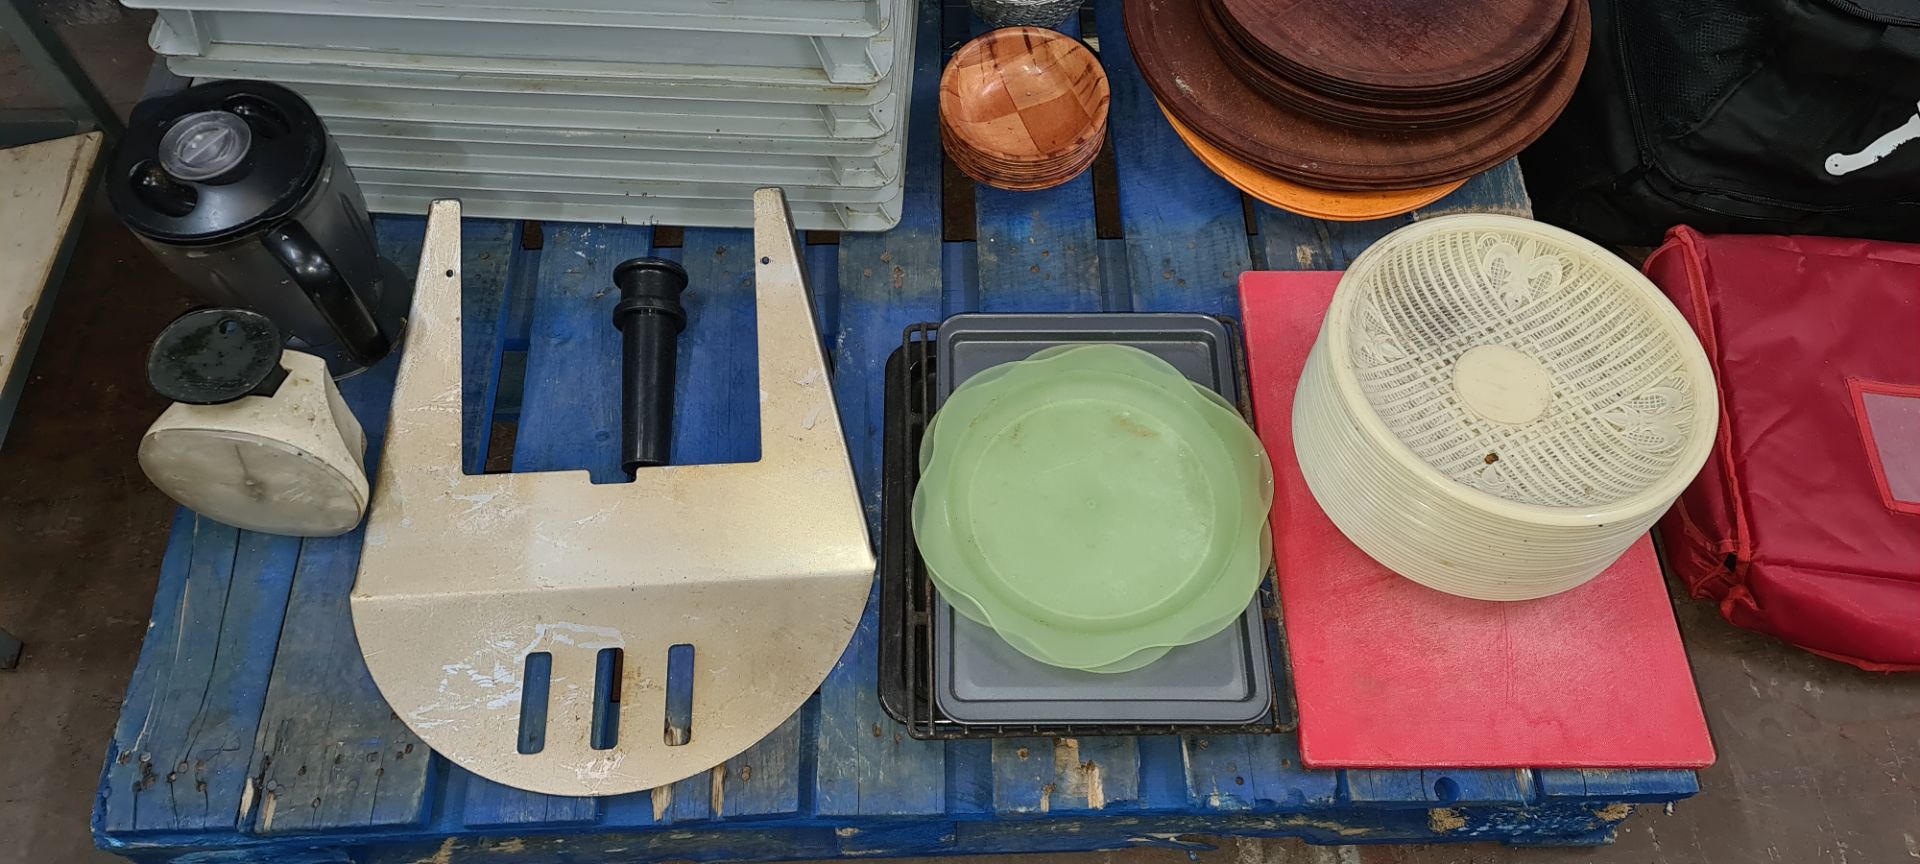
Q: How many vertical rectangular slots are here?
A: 3